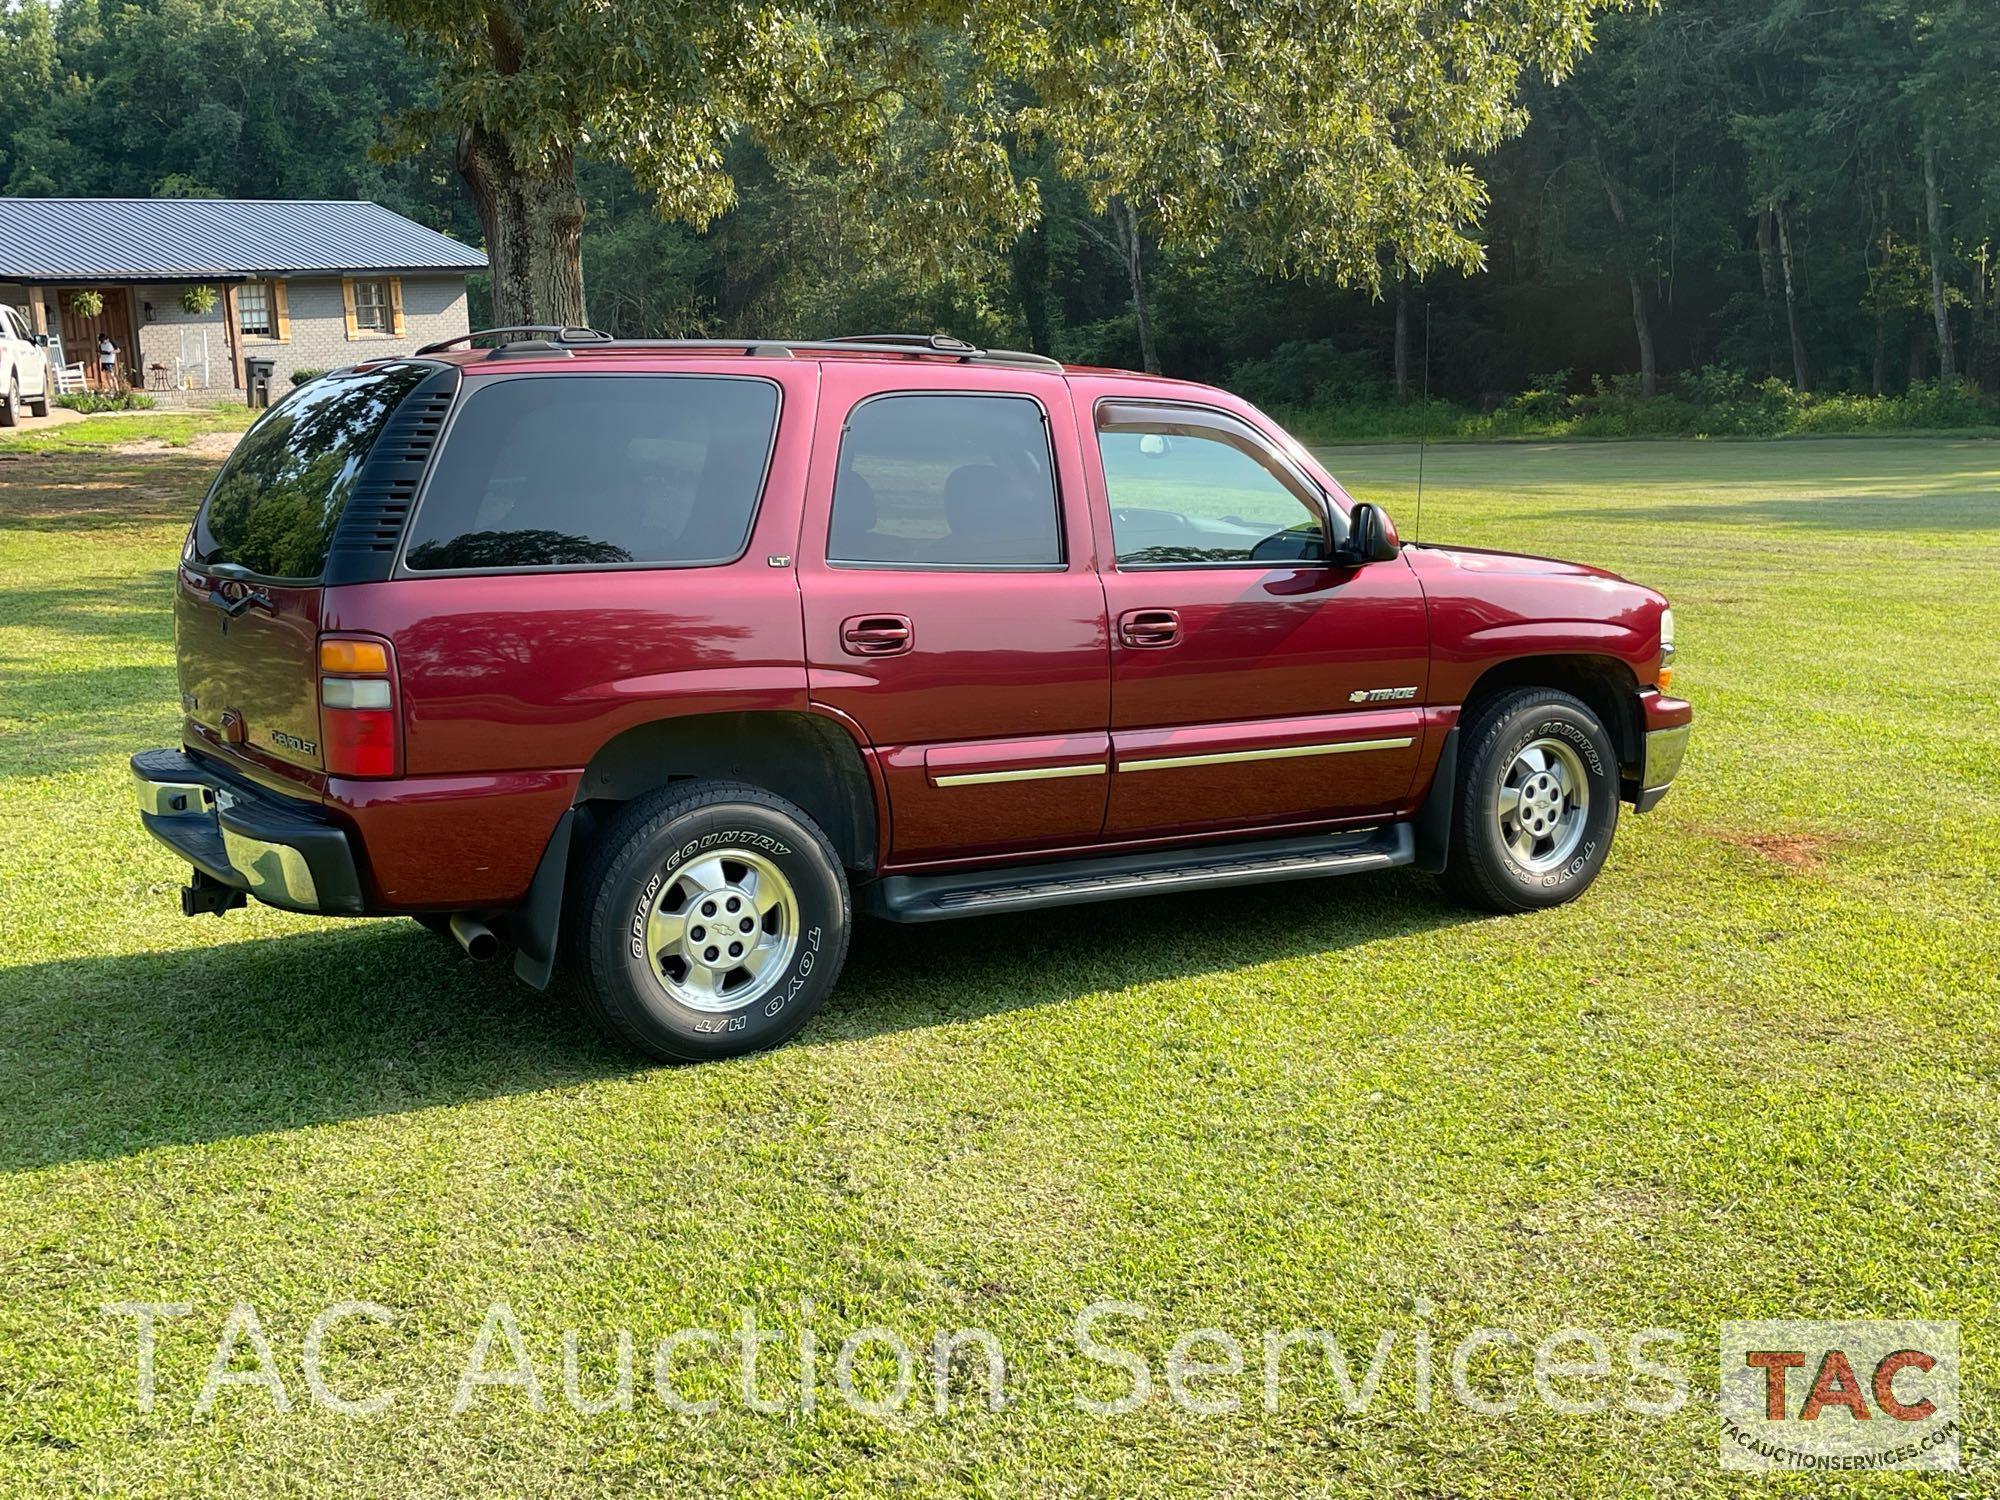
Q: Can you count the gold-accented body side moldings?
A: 2